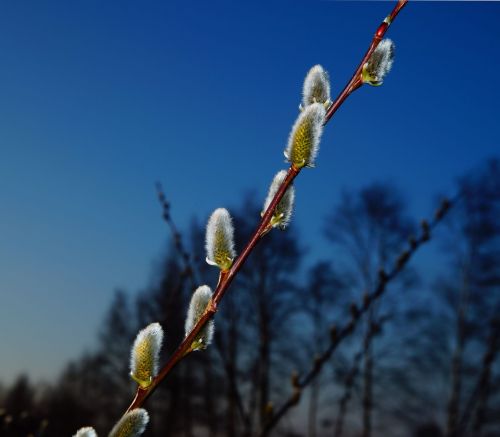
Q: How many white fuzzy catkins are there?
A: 9